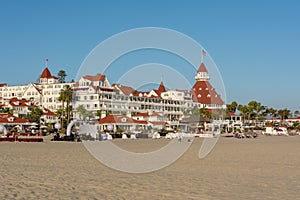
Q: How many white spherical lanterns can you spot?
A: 2